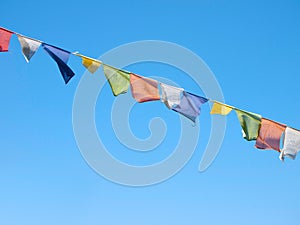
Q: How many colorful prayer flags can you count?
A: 12